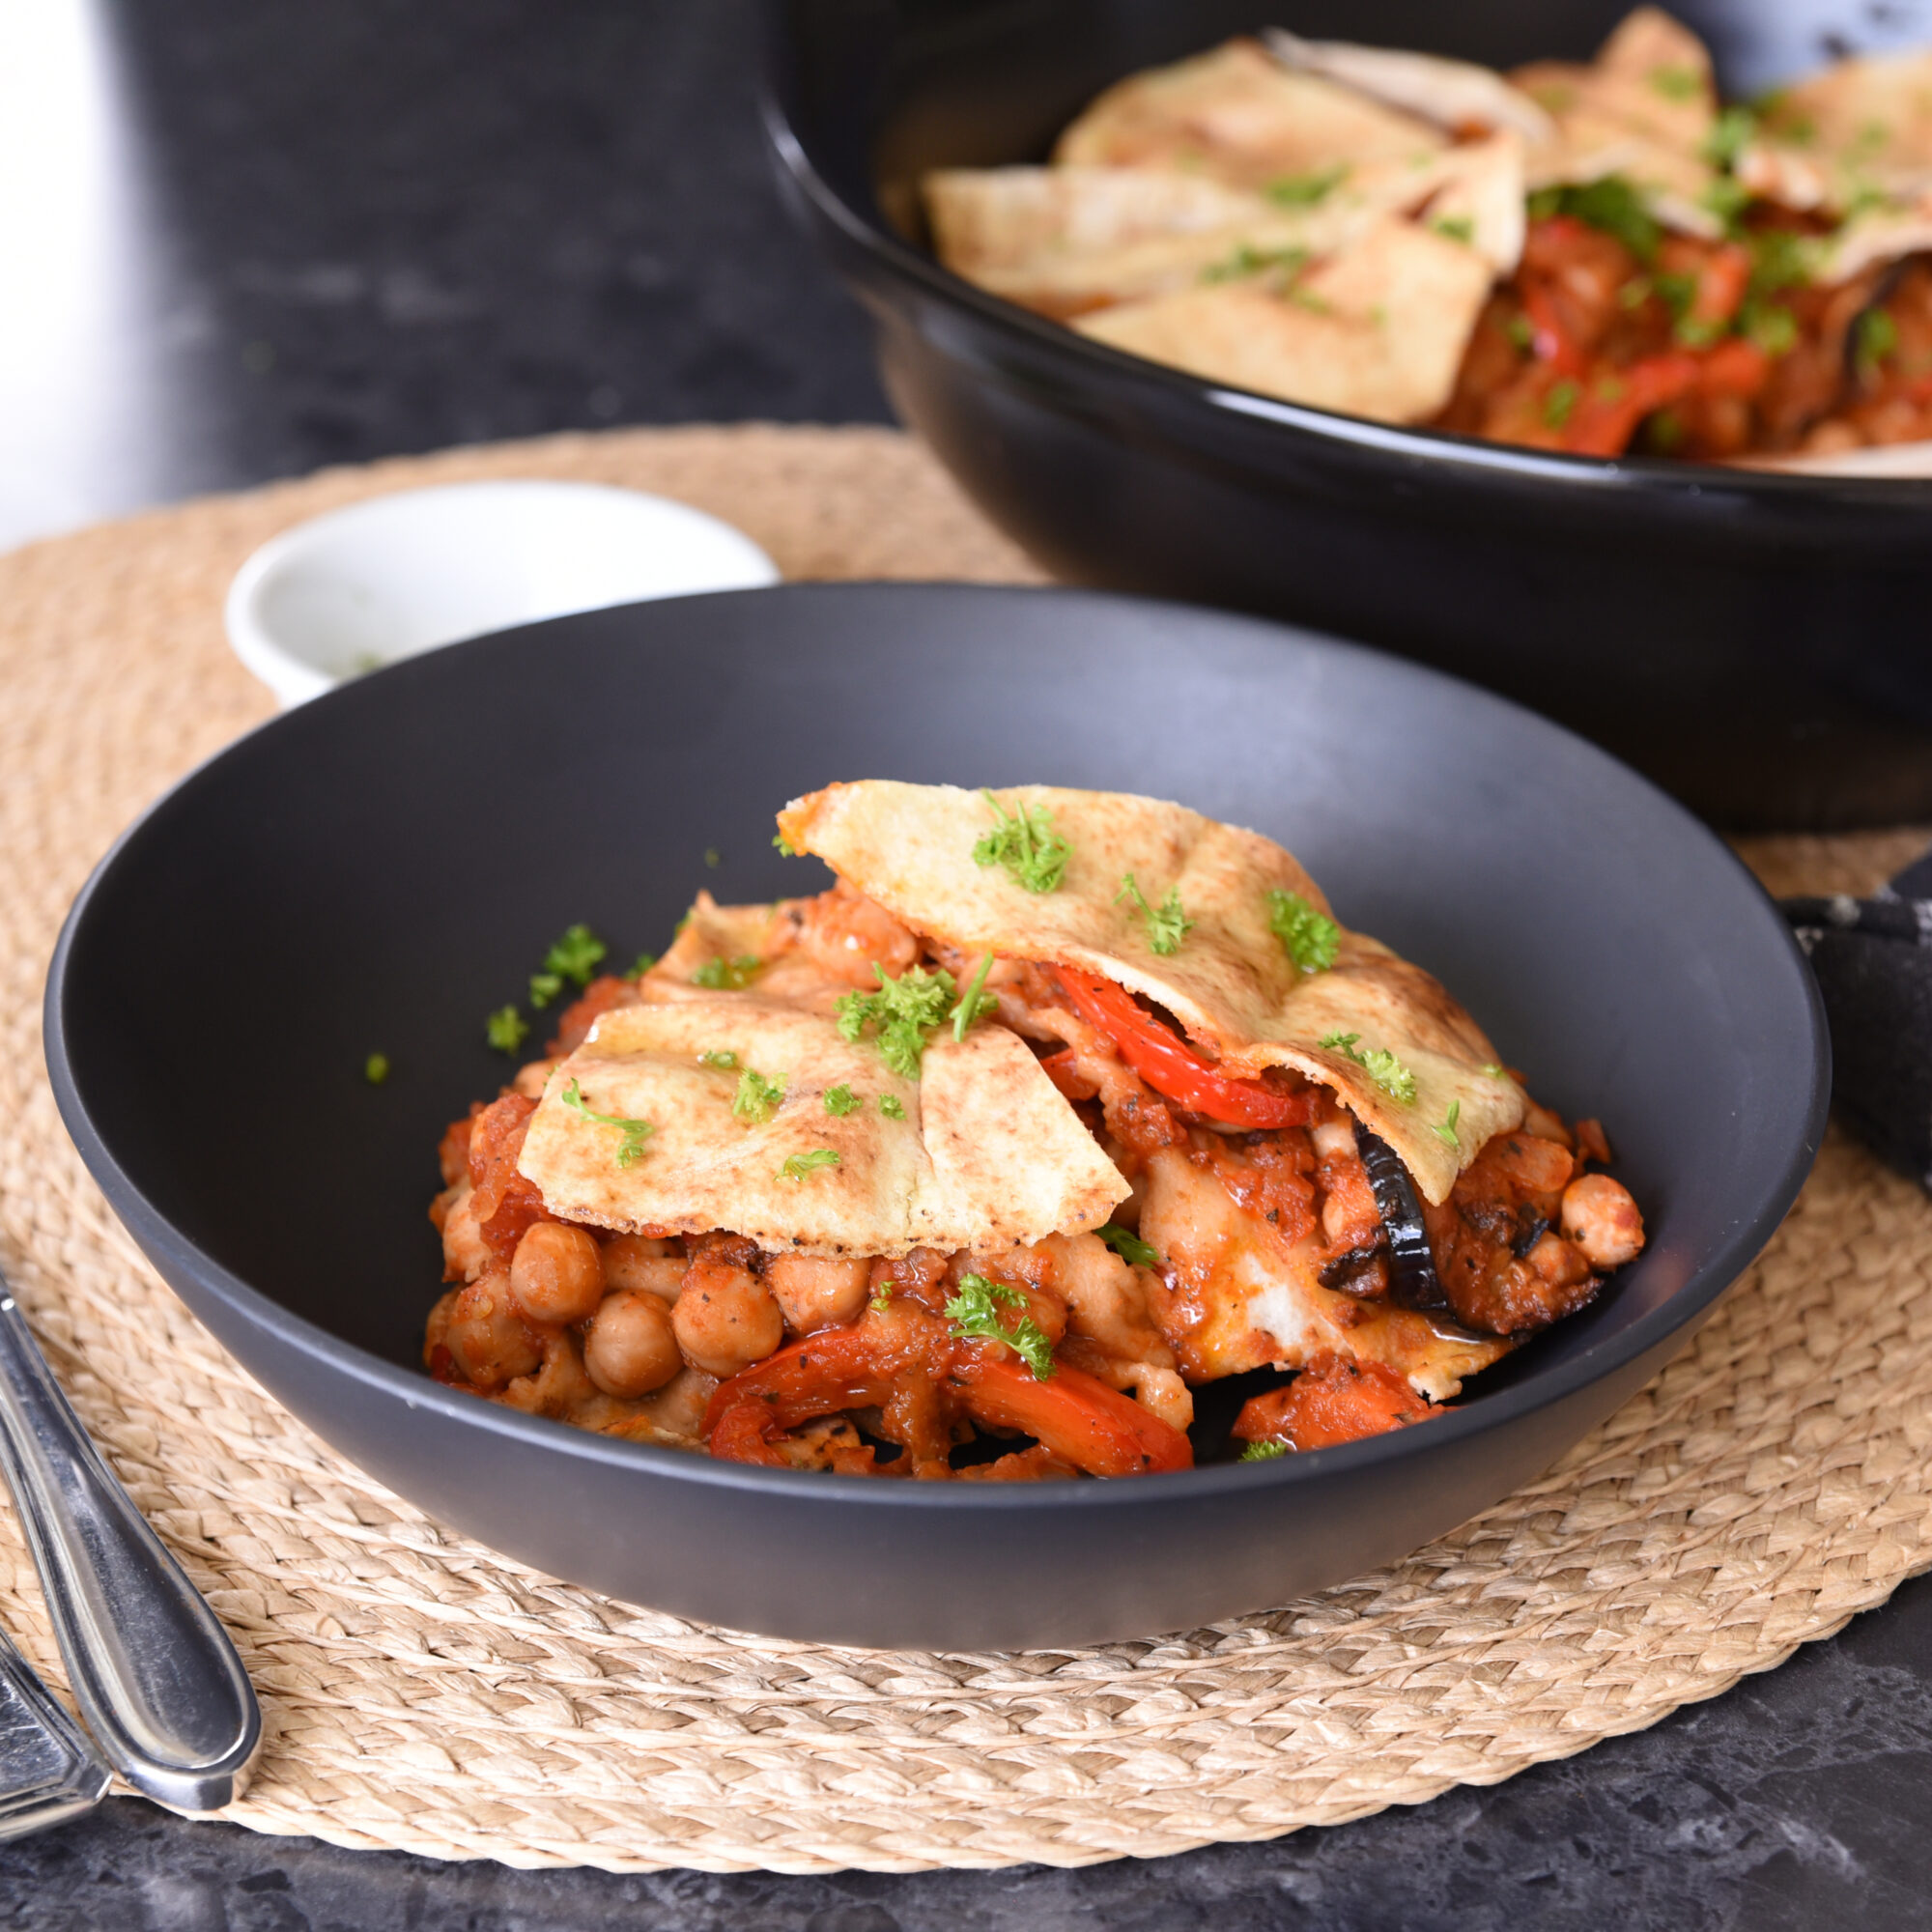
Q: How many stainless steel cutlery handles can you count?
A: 2